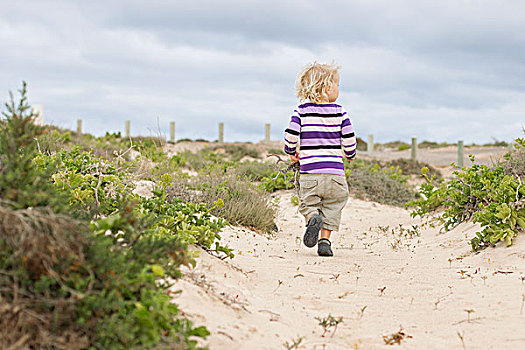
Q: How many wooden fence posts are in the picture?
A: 8